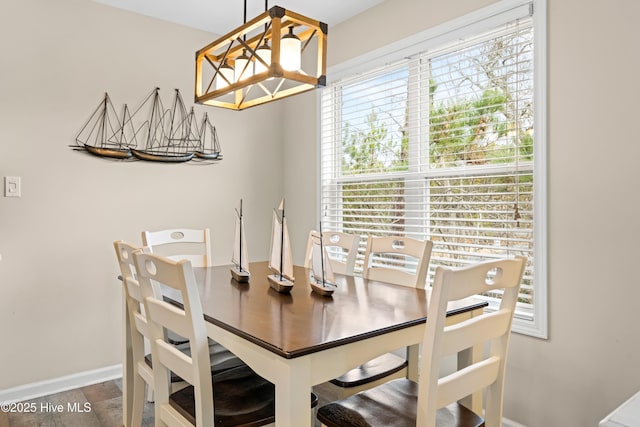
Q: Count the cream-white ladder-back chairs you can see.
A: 6